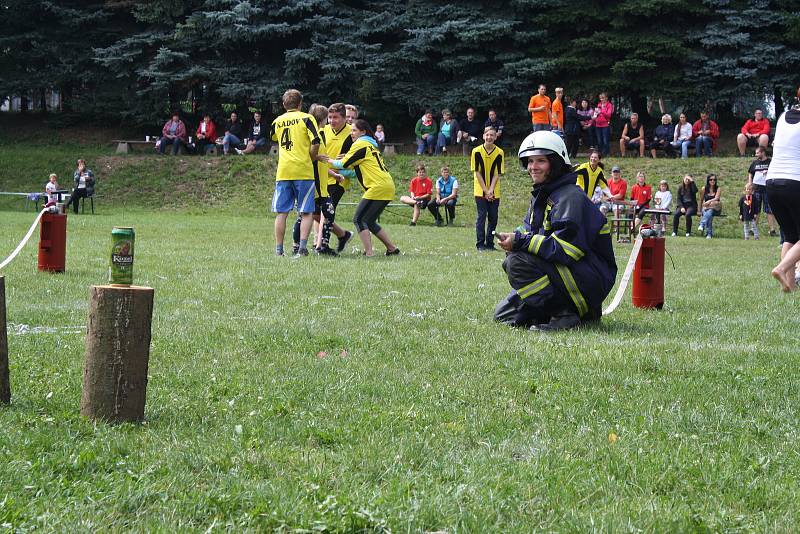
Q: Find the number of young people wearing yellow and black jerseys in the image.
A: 7